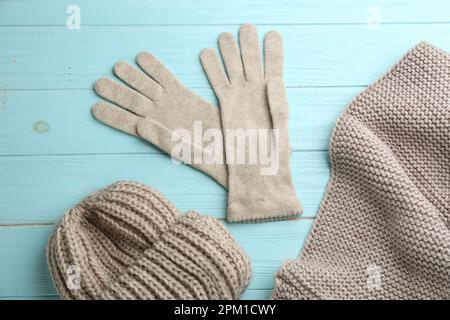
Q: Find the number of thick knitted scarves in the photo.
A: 1